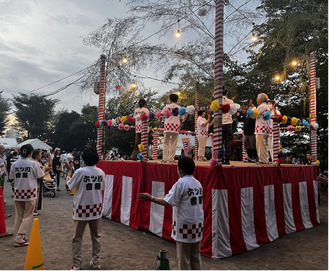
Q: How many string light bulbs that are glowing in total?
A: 7